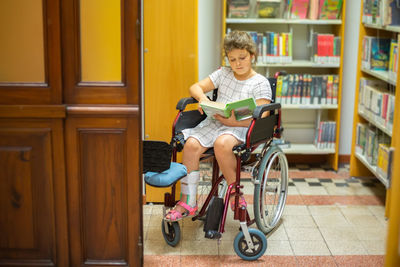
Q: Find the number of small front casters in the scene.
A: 2